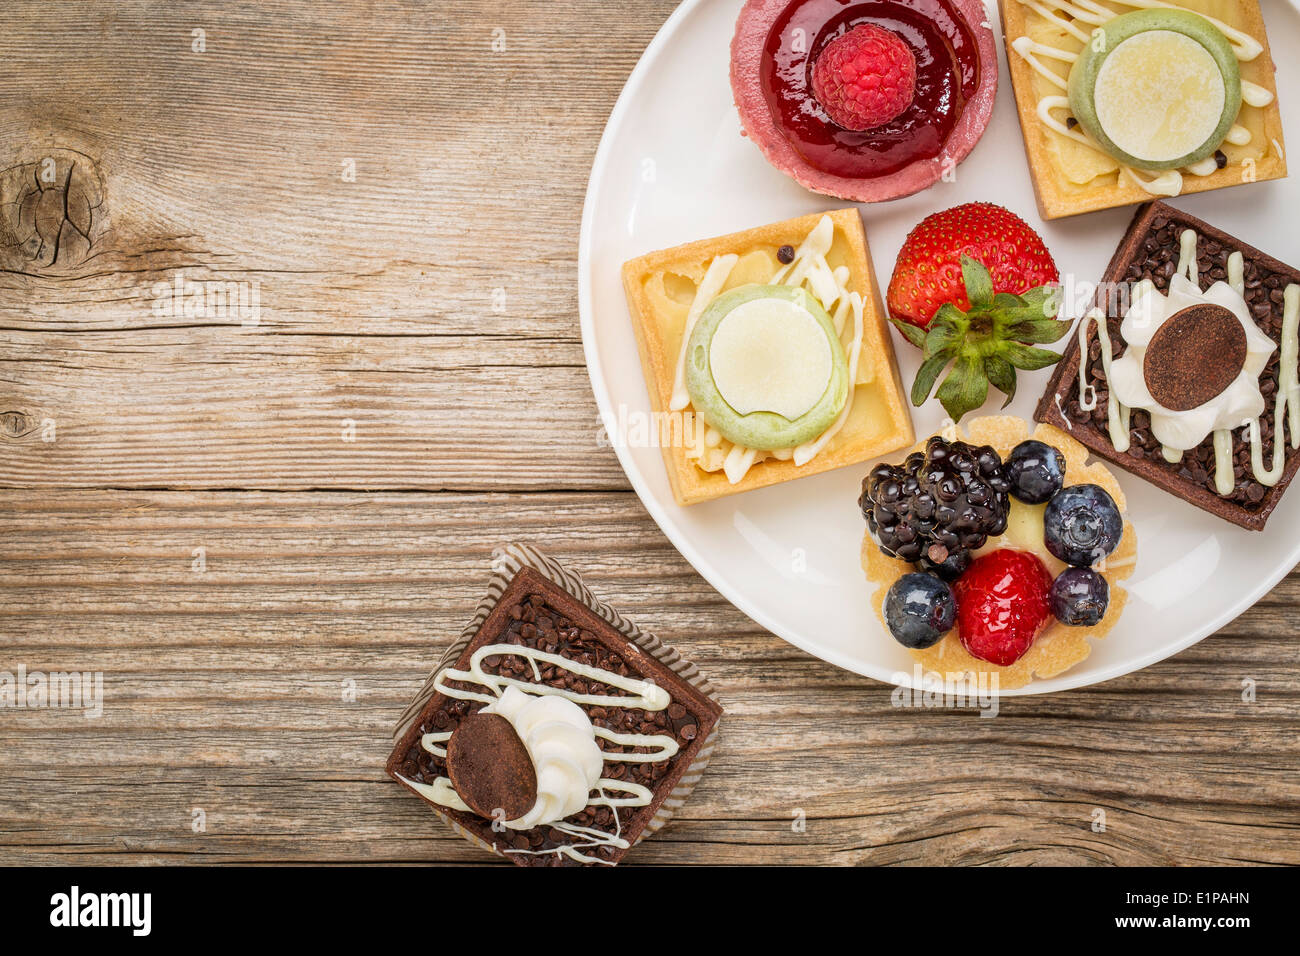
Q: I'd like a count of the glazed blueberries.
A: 4